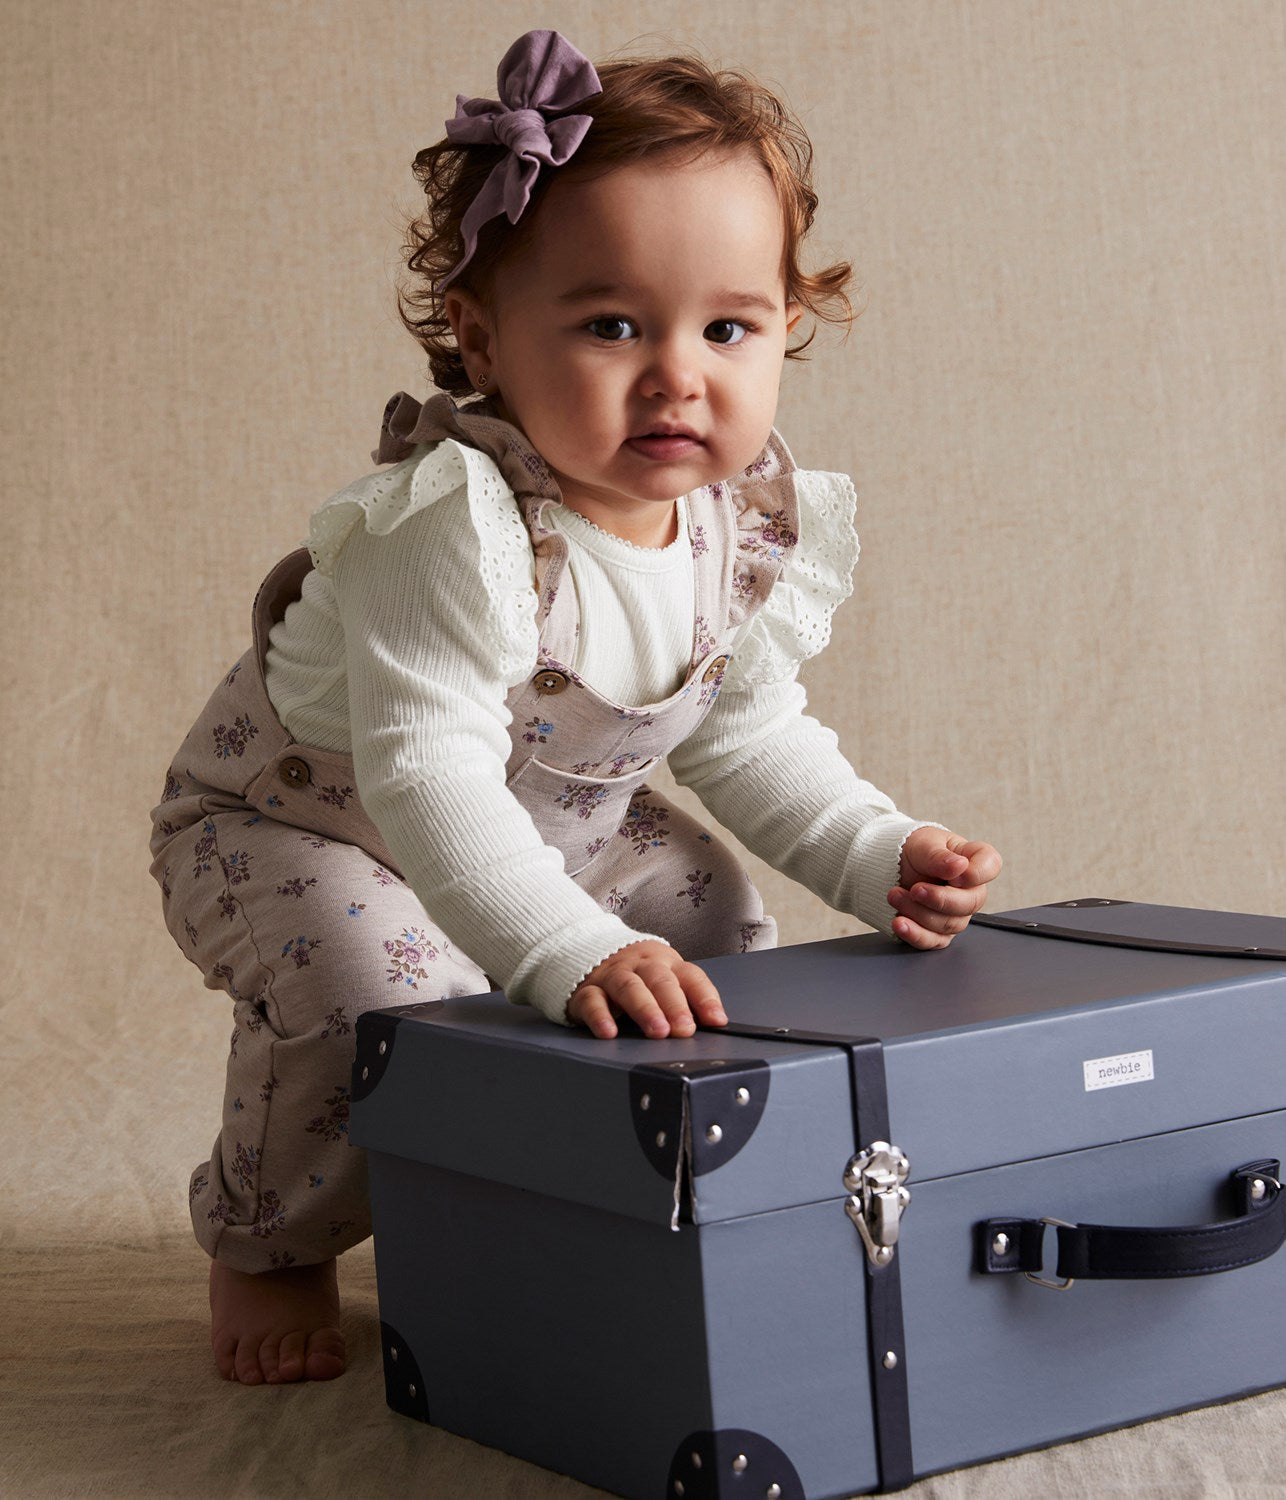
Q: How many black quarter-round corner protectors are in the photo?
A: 5